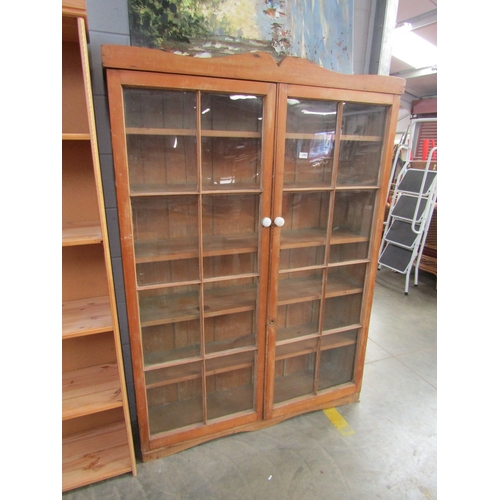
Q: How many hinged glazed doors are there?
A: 2